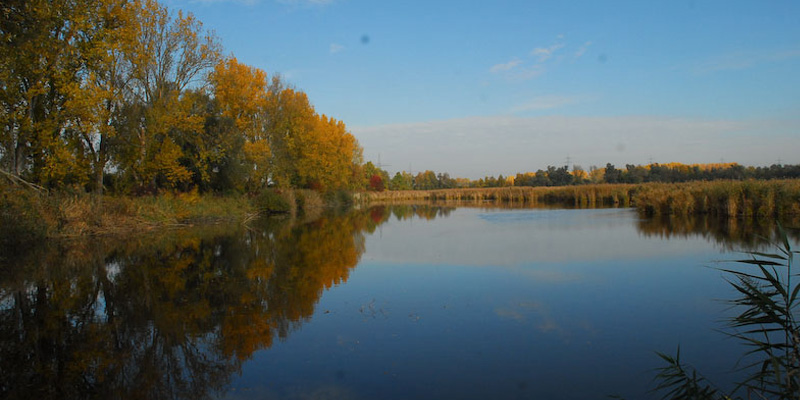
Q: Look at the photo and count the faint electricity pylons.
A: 6